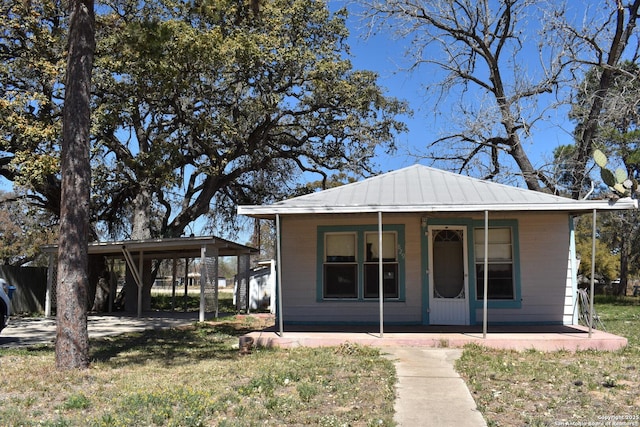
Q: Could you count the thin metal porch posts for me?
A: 4